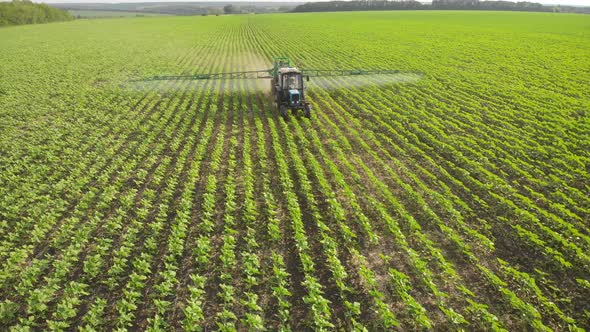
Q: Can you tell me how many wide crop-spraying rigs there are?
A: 1